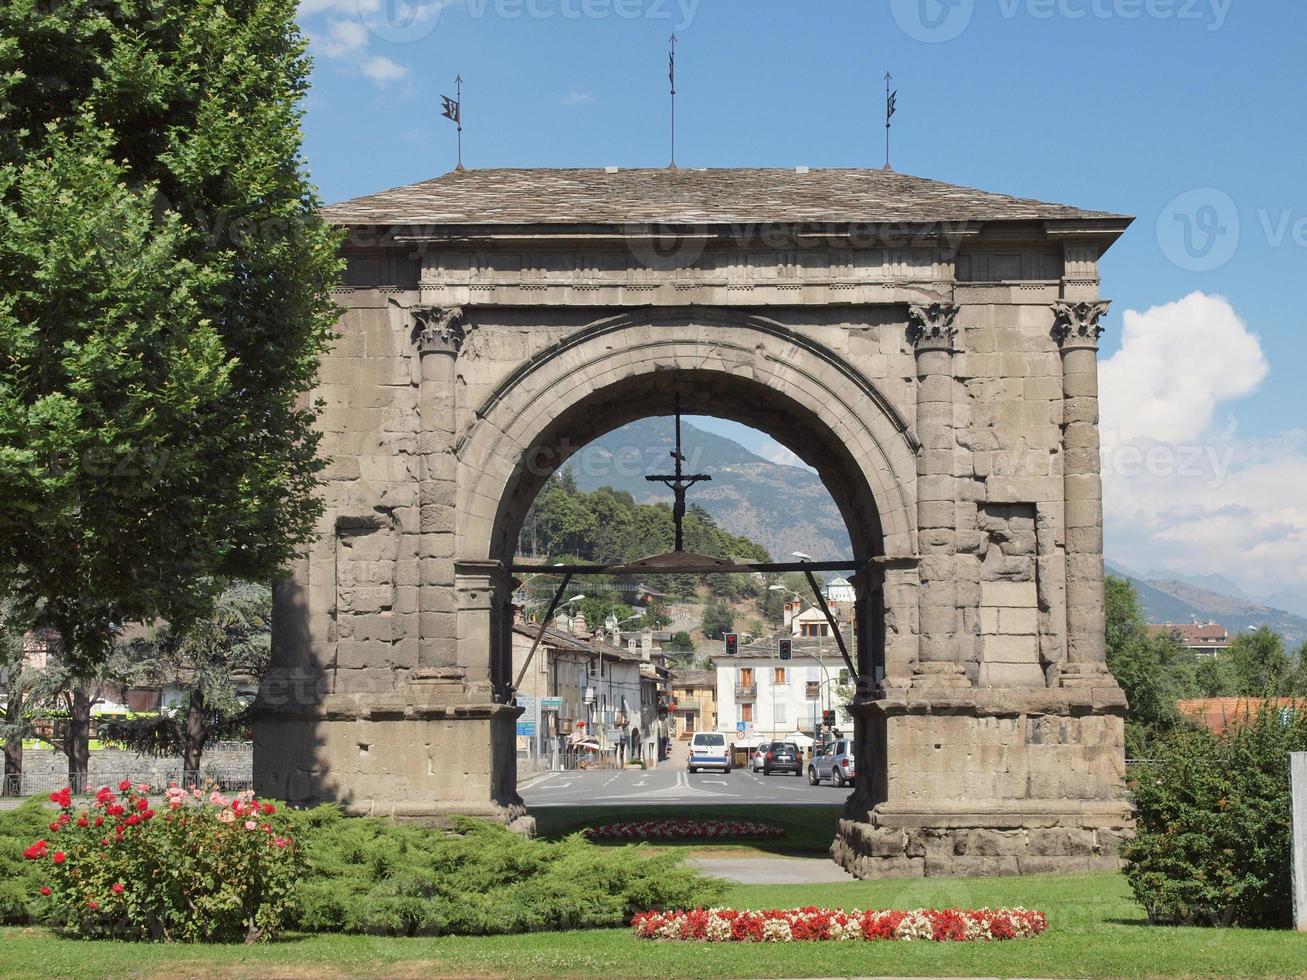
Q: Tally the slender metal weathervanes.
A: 3